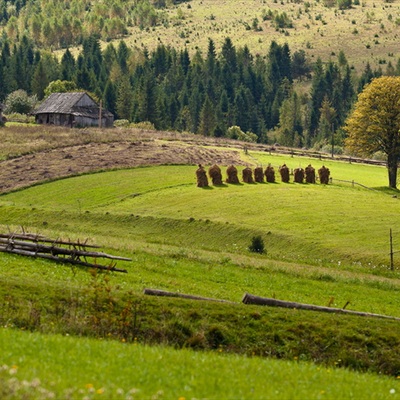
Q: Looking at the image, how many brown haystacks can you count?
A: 10